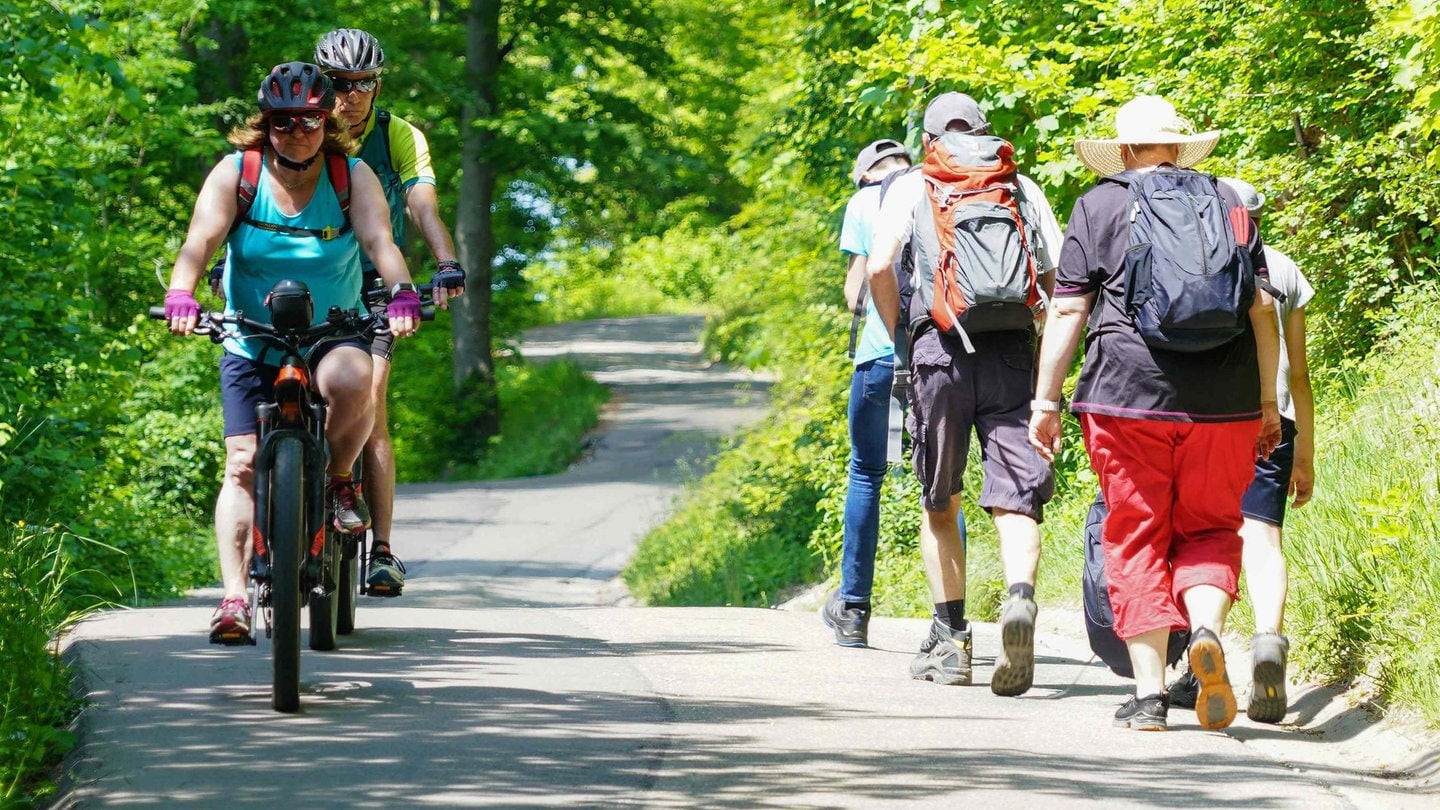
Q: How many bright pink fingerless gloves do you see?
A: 2